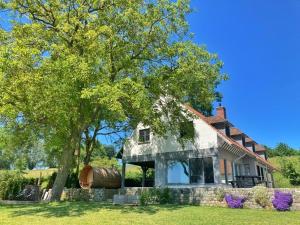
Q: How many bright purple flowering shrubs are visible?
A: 2